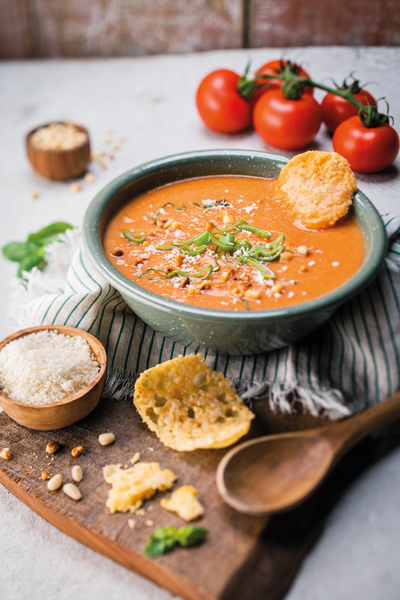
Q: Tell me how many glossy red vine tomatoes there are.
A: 5